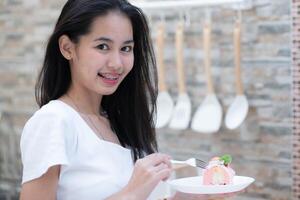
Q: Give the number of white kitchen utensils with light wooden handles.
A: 4